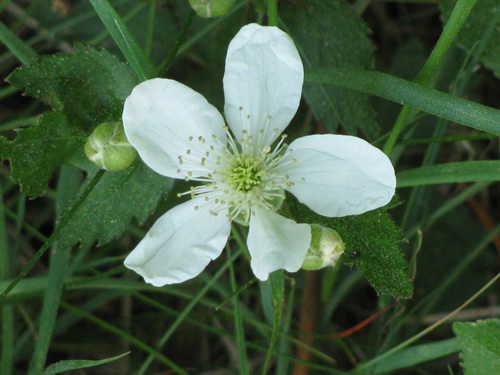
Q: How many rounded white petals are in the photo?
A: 5